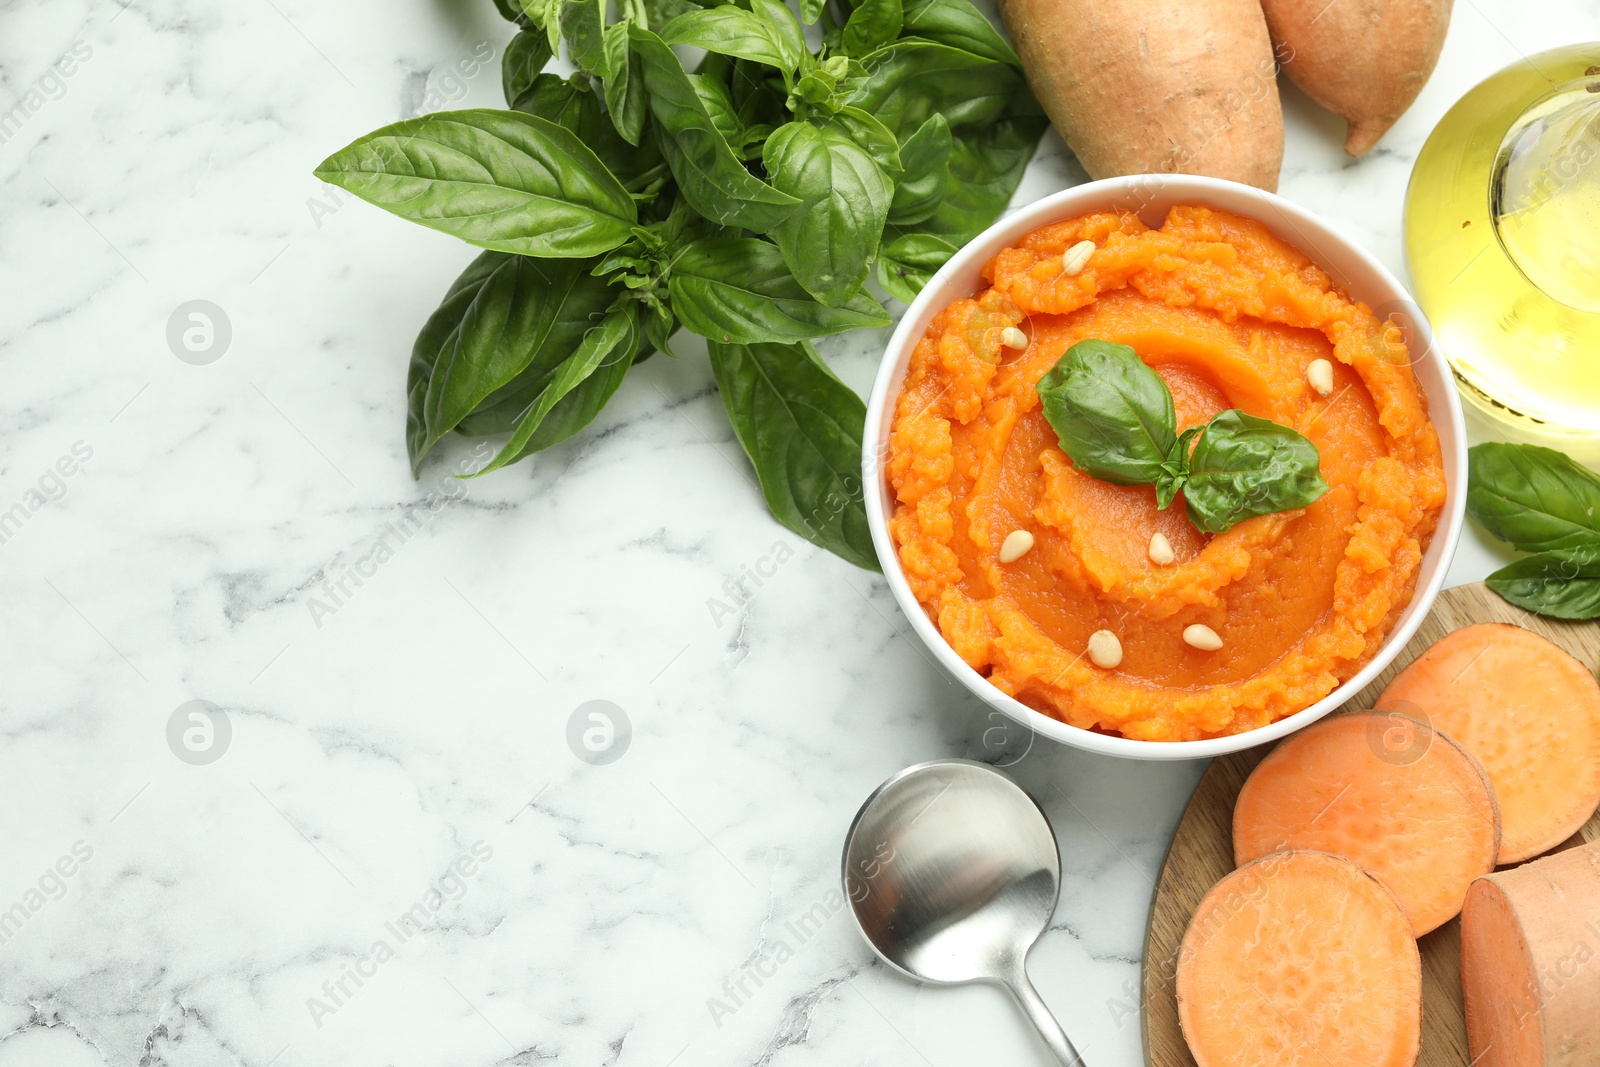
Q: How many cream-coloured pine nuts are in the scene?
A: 7